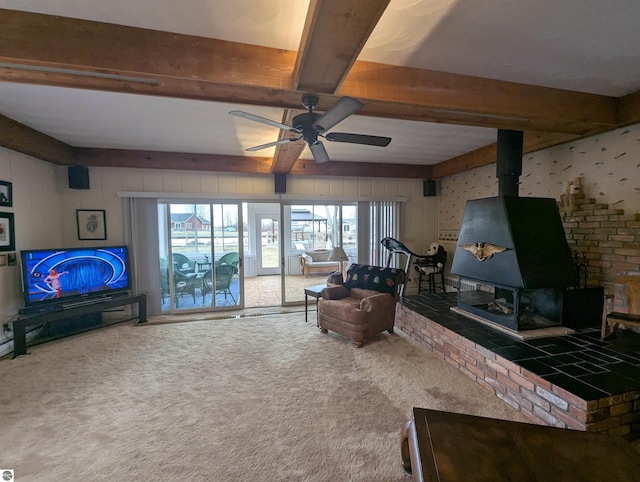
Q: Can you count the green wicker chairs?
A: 4